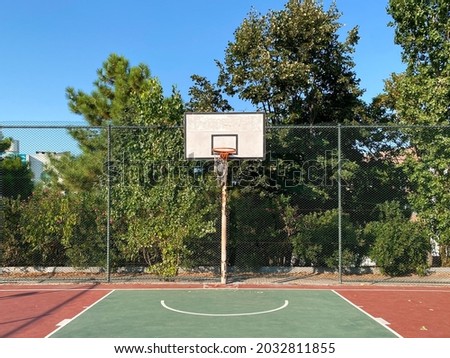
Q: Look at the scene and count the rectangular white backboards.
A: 1